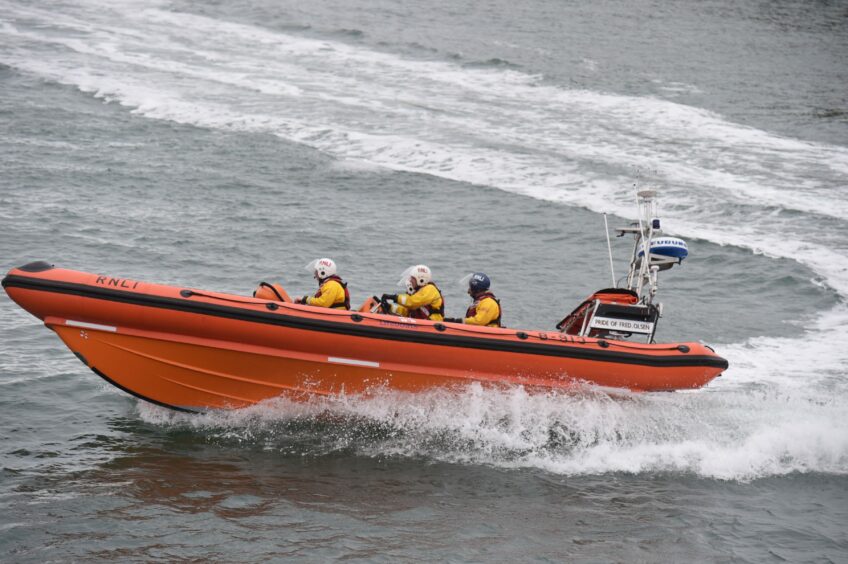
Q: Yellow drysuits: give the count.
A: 3